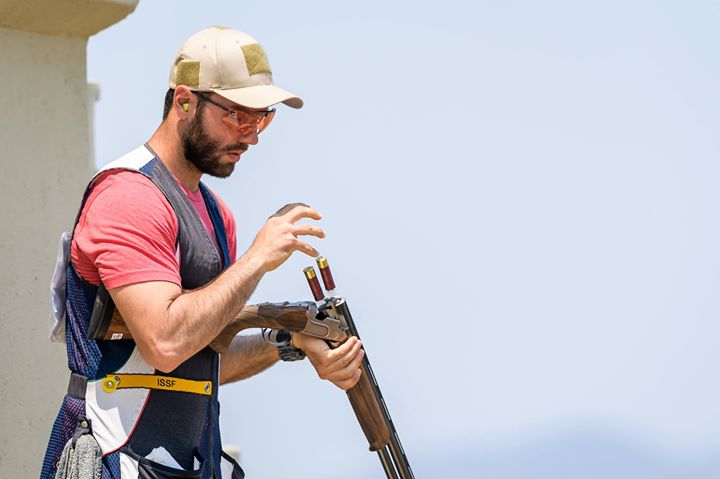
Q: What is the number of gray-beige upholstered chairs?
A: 0